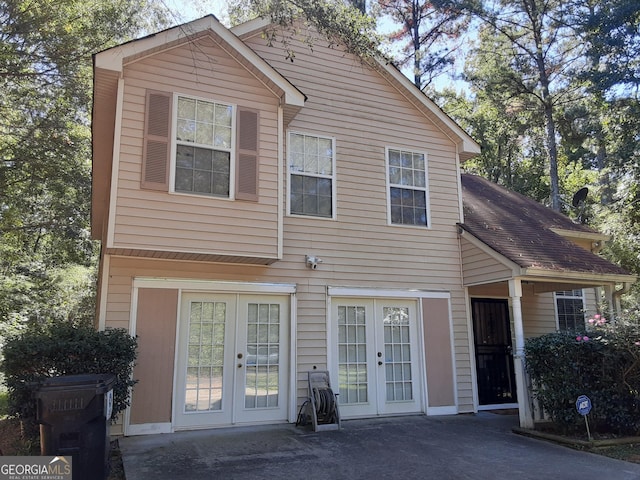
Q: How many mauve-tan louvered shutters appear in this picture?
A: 2